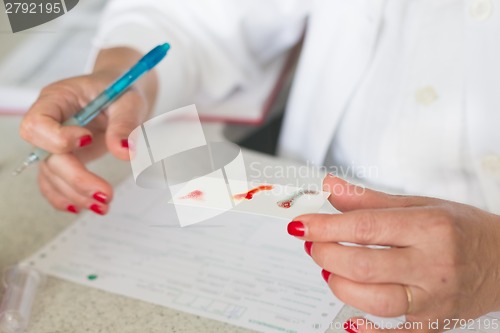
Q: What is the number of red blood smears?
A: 3